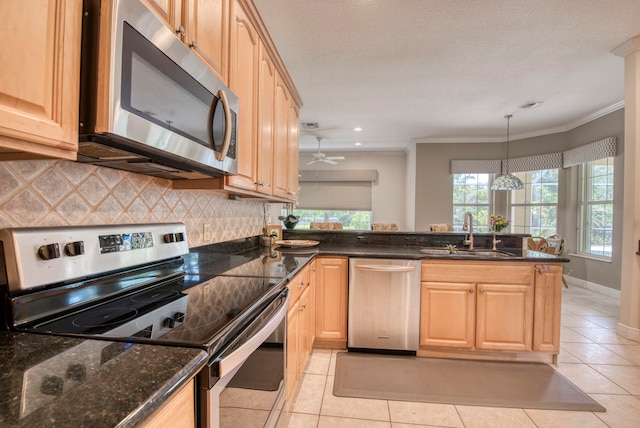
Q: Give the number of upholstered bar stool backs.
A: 3